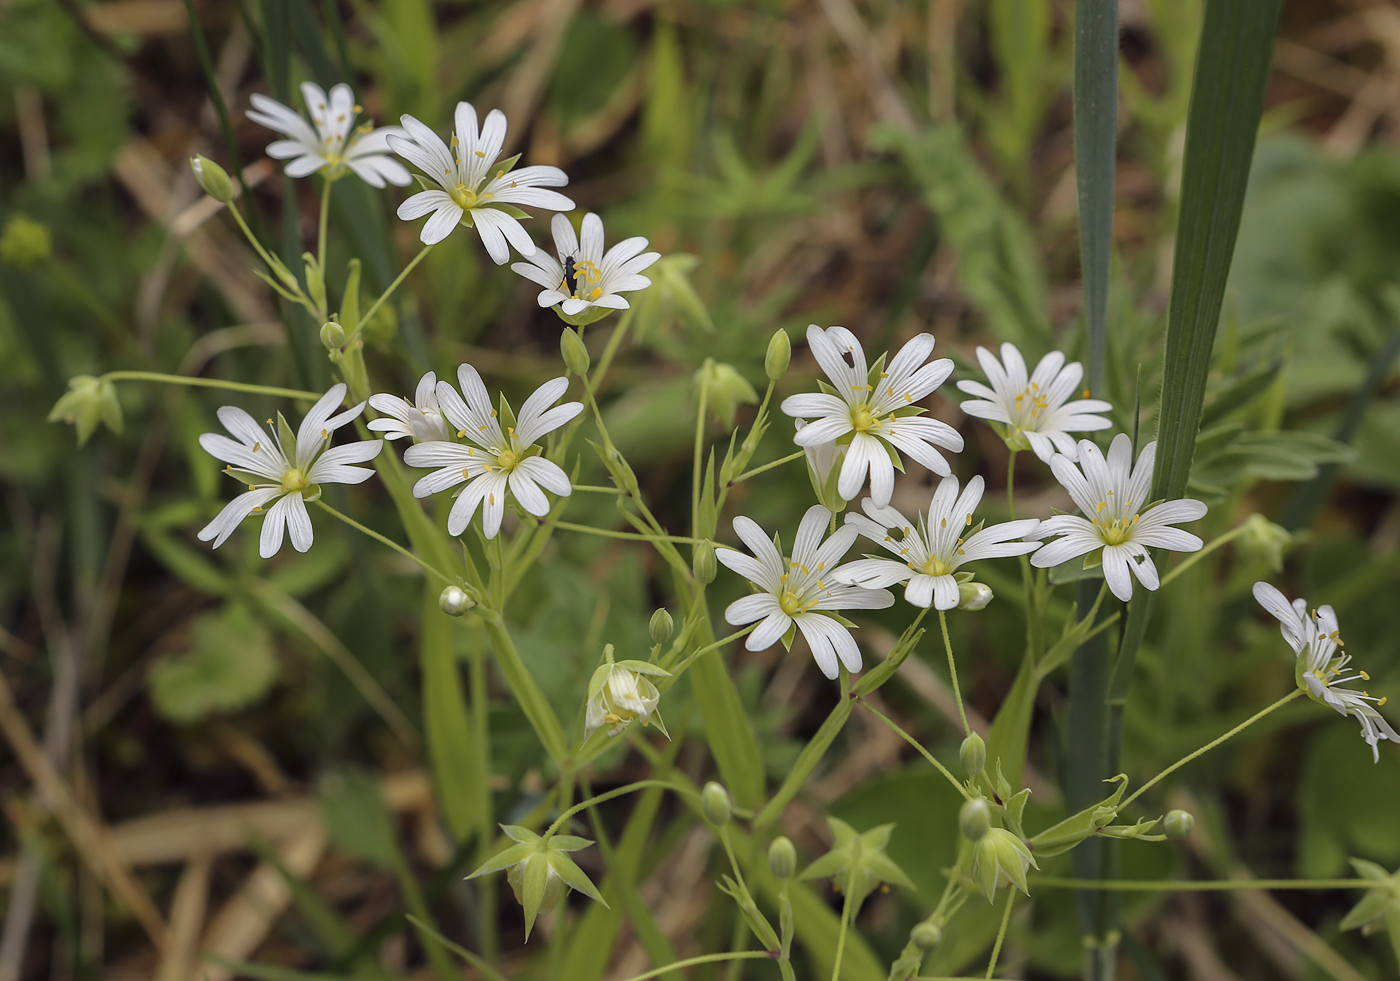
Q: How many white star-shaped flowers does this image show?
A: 12